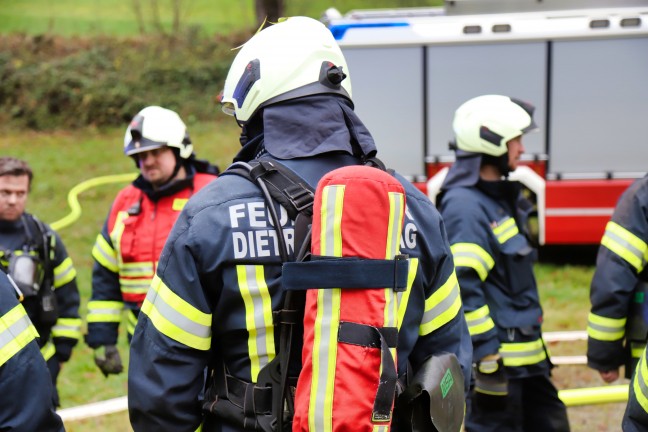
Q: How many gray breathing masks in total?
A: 1